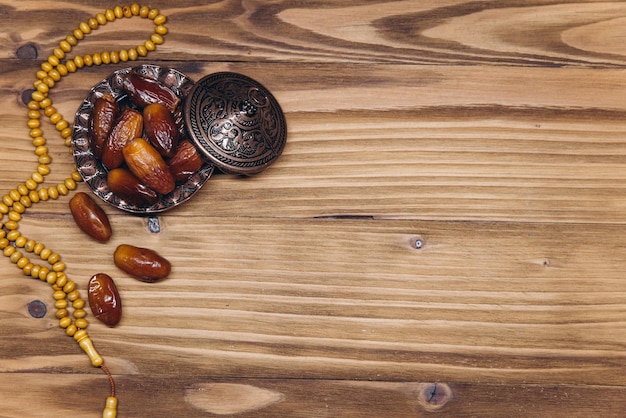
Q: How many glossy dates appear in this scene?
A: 10